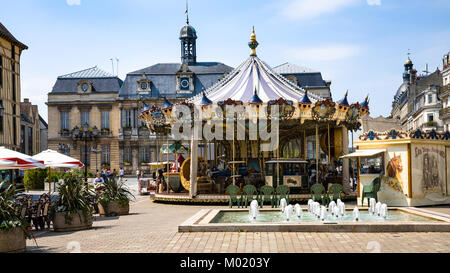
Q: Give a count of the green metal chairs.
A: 7